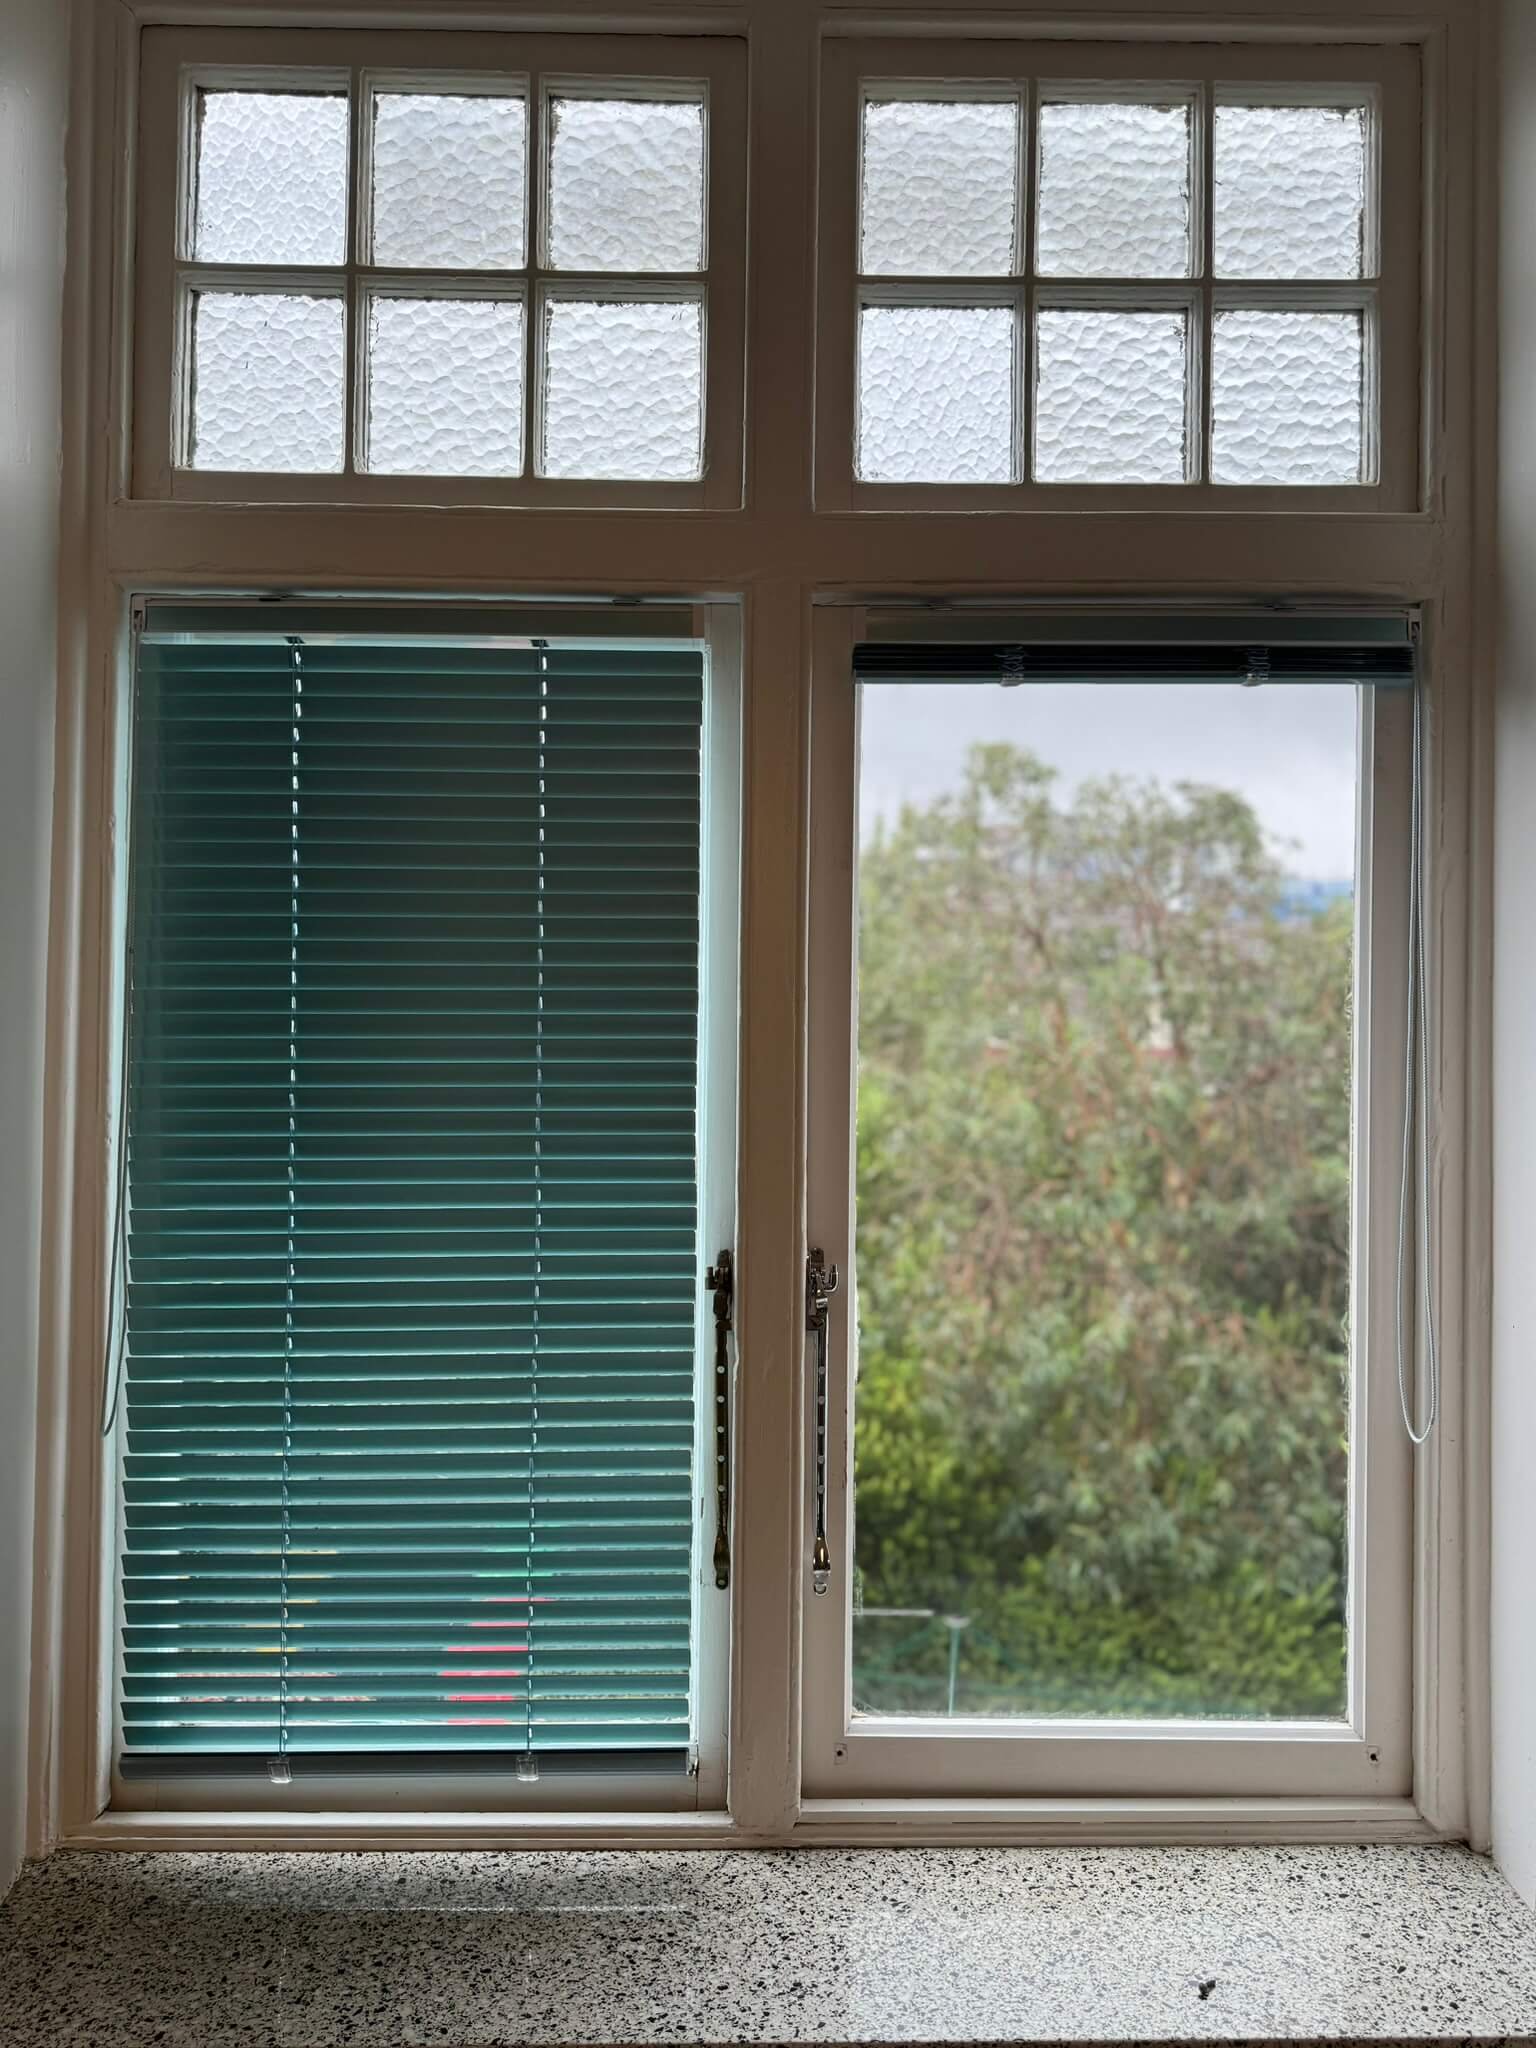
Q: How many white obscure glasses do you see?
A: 12